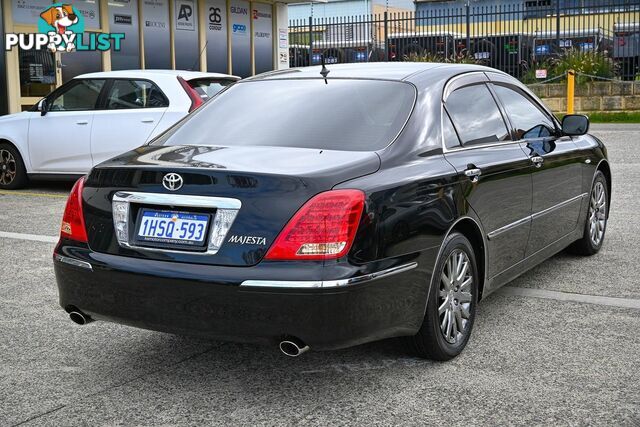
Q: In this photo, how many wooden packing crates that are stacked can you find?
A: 0